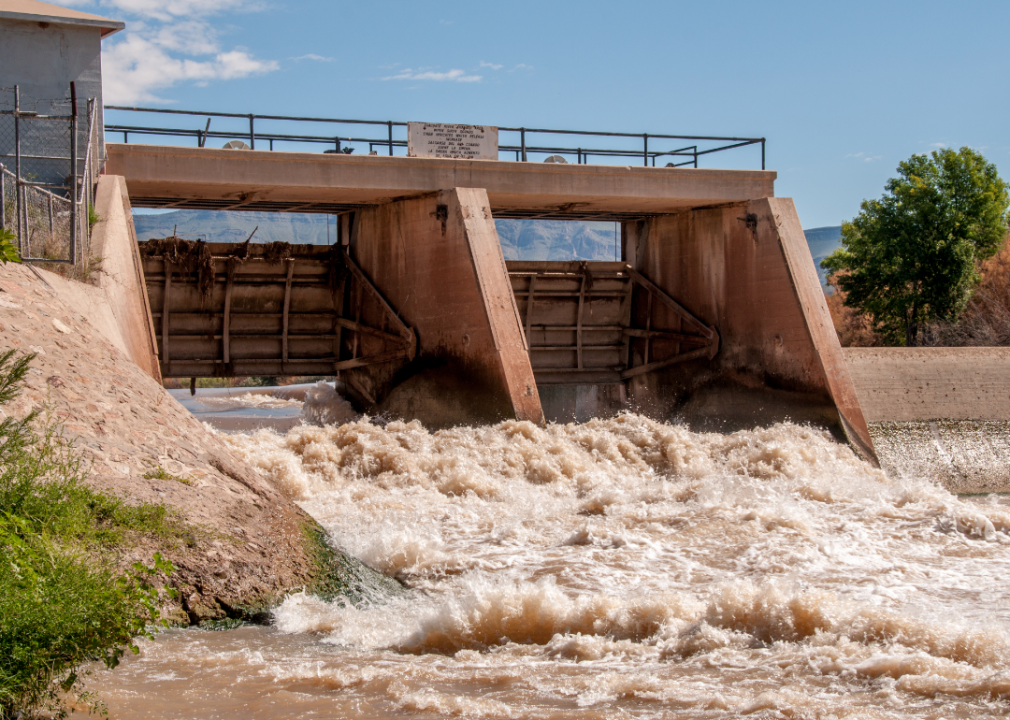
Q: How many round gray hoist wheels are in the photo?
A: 2